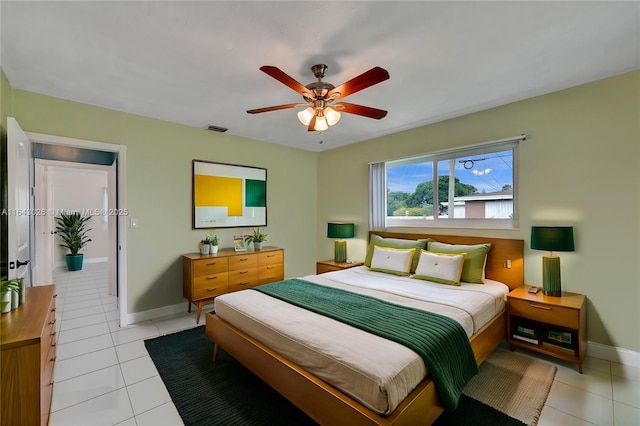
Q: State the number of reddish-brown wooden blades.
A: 5